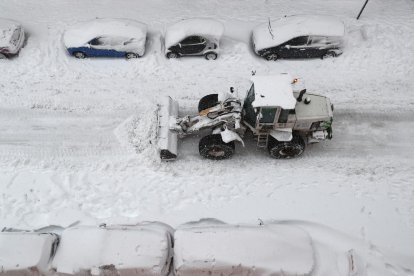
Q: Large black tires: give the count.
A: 3